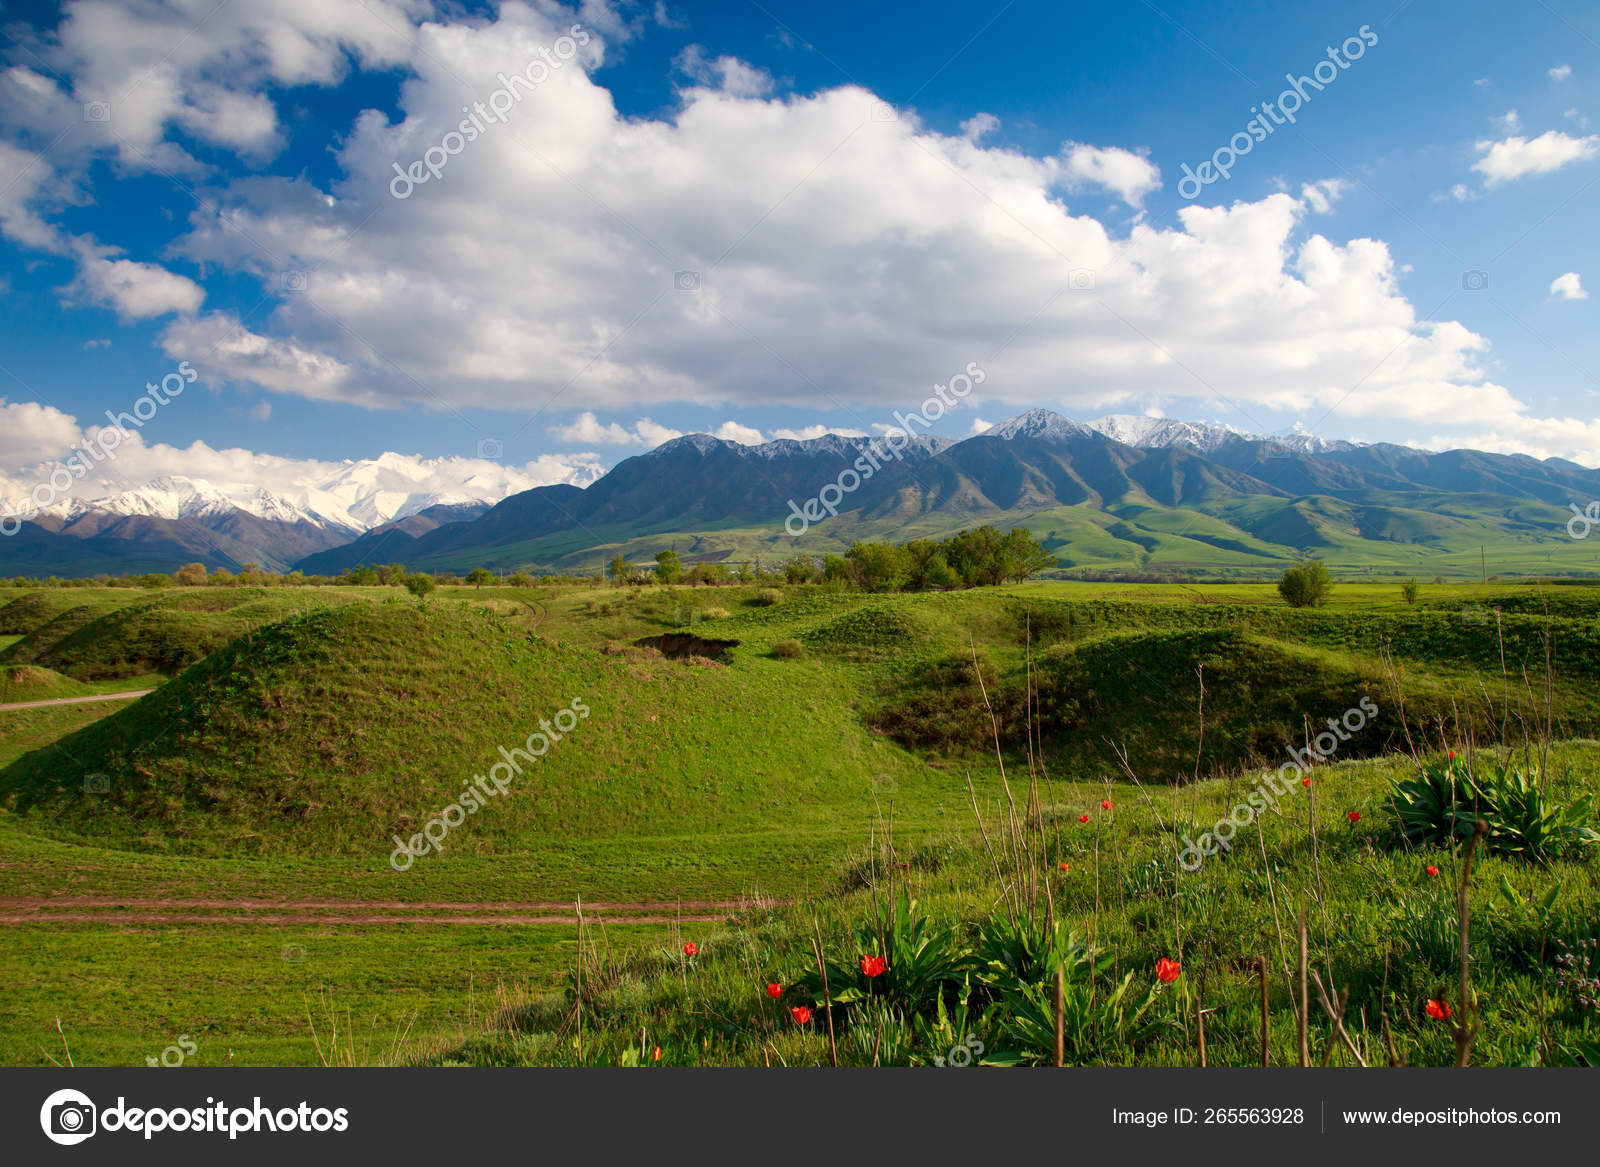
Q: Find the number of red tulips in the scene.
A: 14